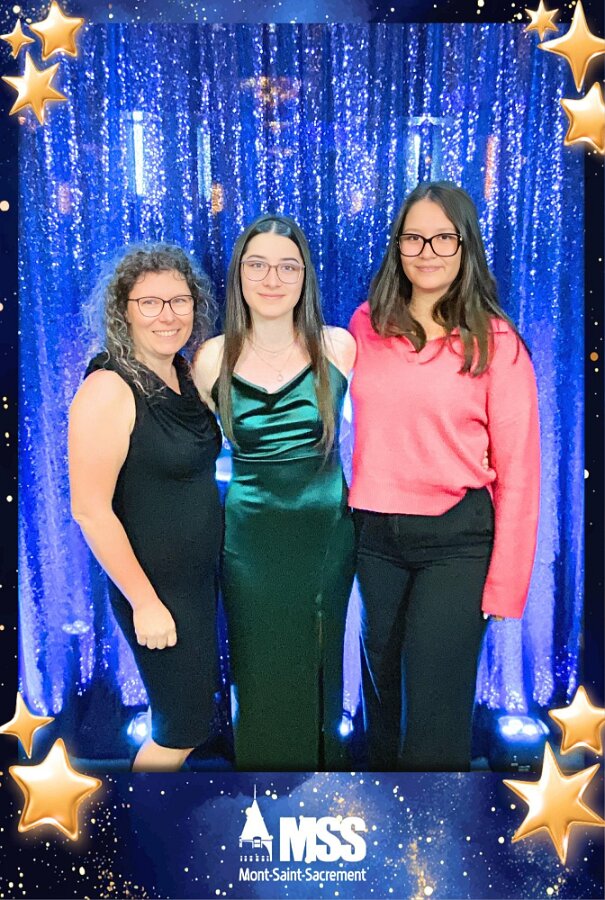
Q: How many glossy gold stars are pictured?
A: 10